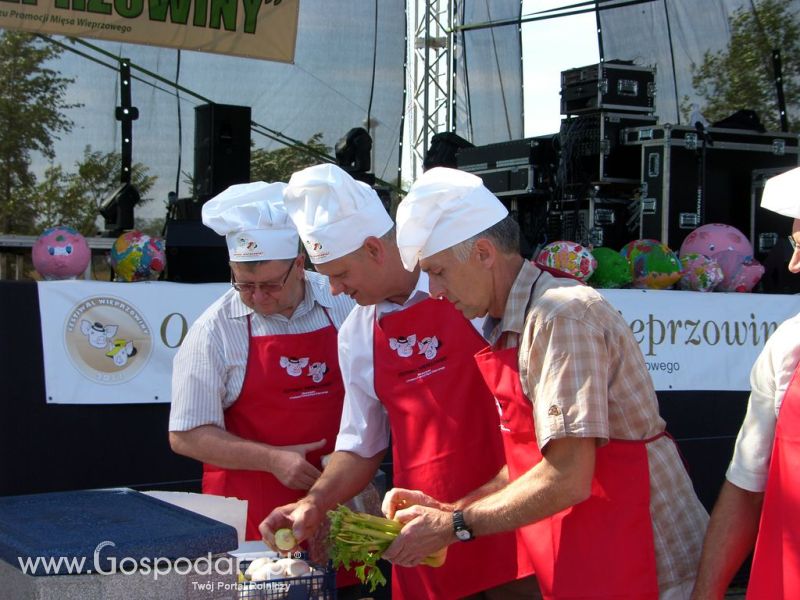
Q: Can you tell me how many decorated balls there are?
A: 8